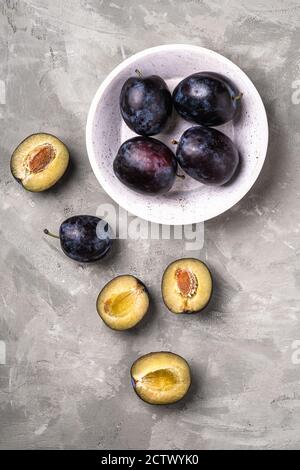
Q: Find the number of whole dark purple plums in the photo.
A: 5